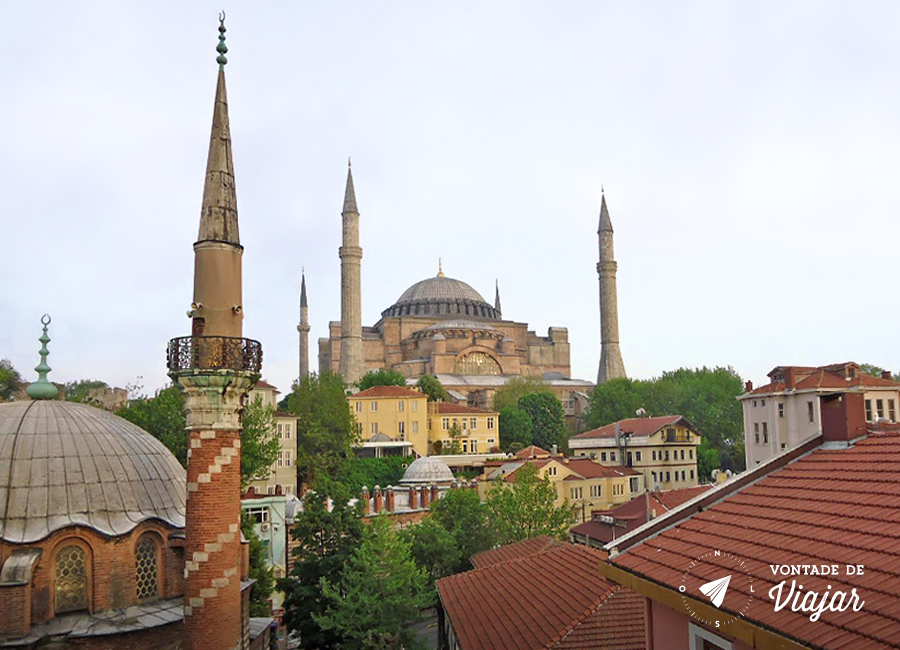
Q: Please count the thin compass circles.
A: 1